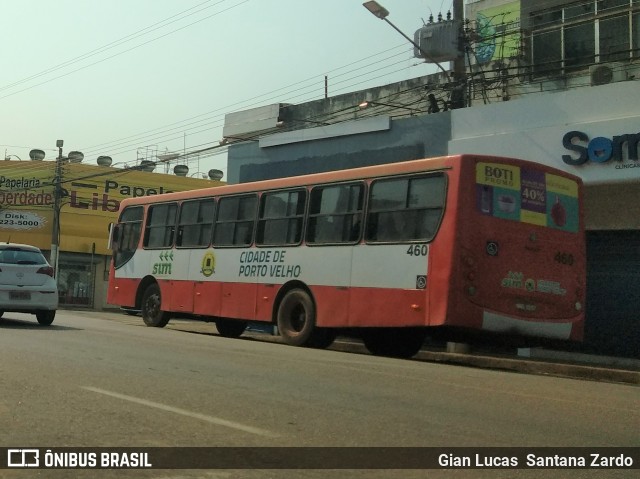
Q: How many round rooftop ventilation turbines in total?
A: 6